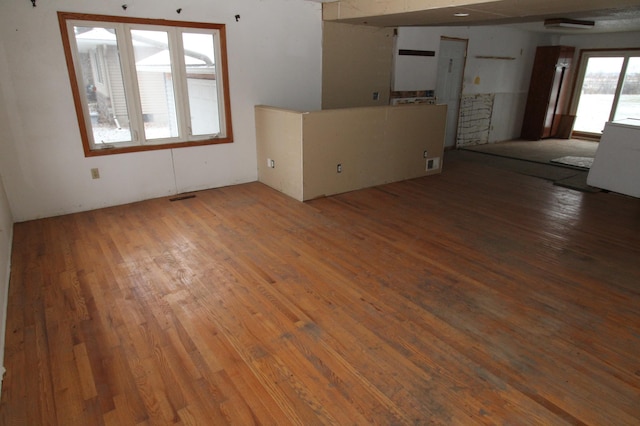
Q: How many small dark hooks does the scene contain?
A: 4